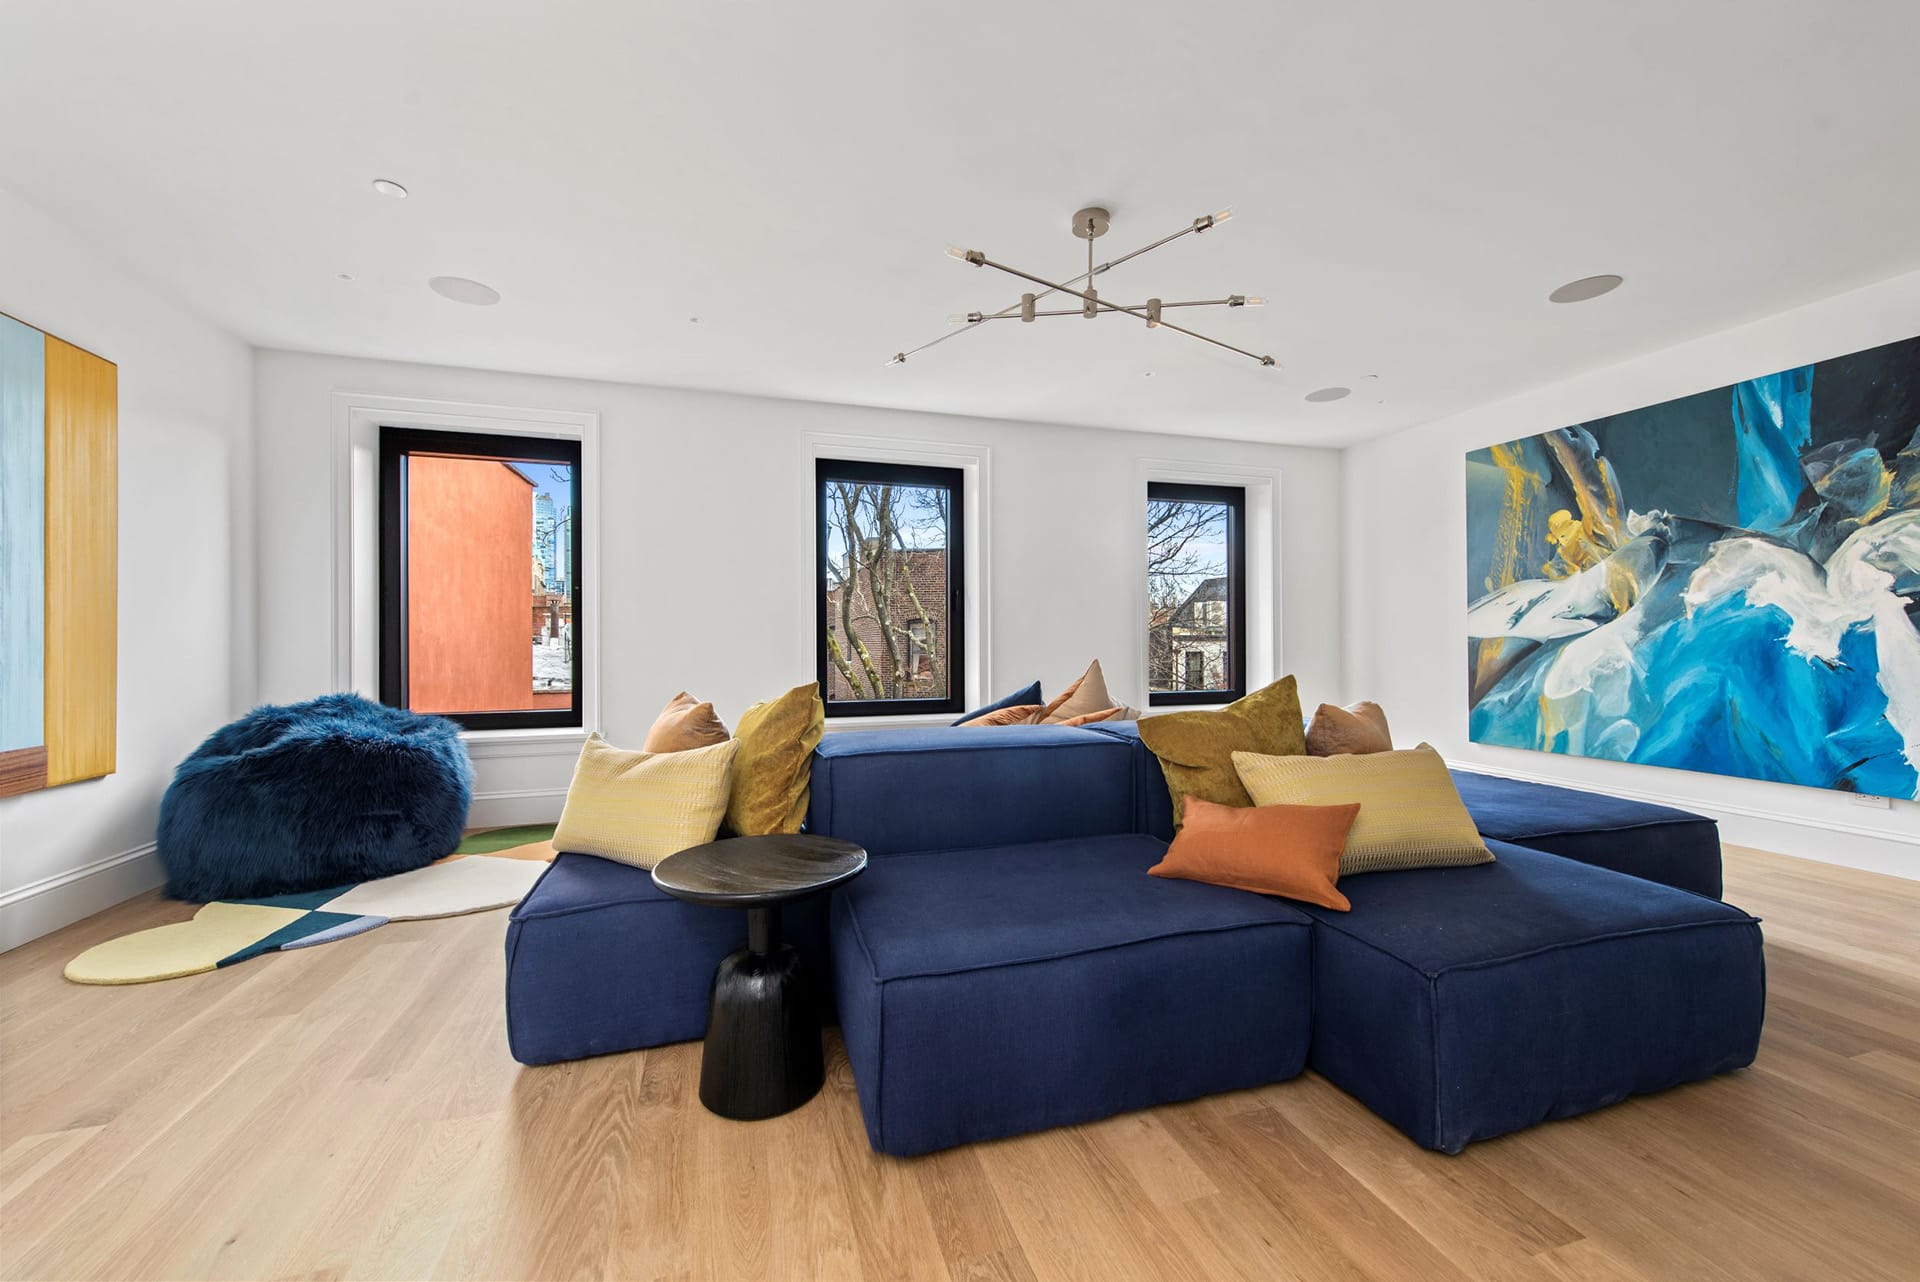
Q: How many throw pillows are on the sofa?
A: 11